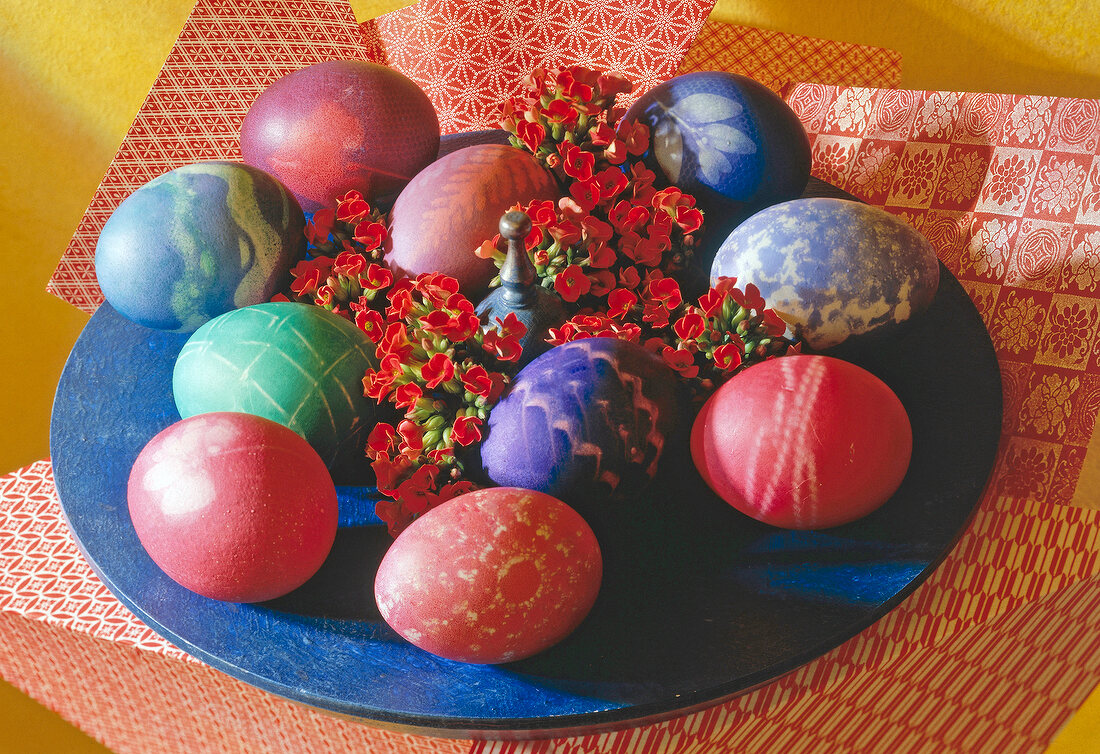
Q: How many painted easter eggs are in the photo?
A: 10